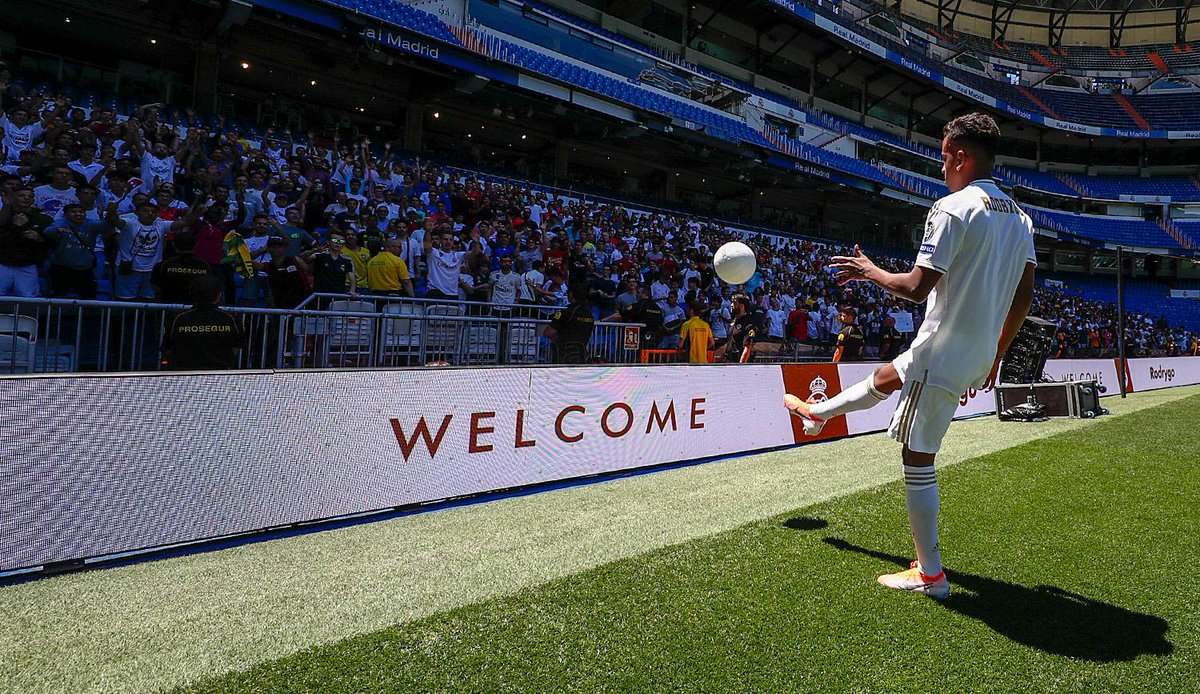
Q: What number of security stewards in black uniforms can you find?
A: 7